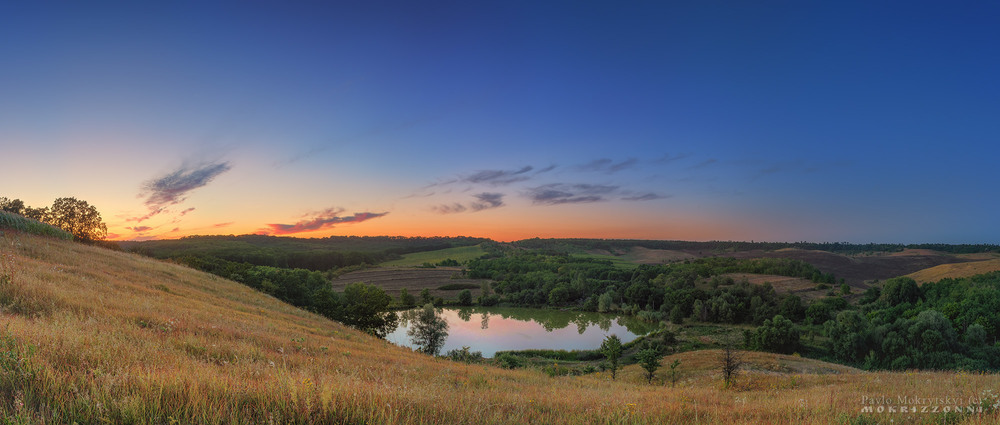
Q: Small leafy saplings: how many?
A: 3